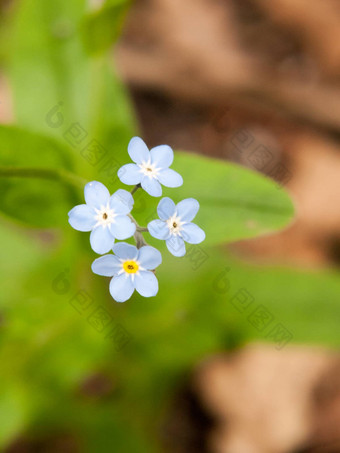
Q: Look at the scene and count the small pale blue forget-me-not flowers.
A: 4